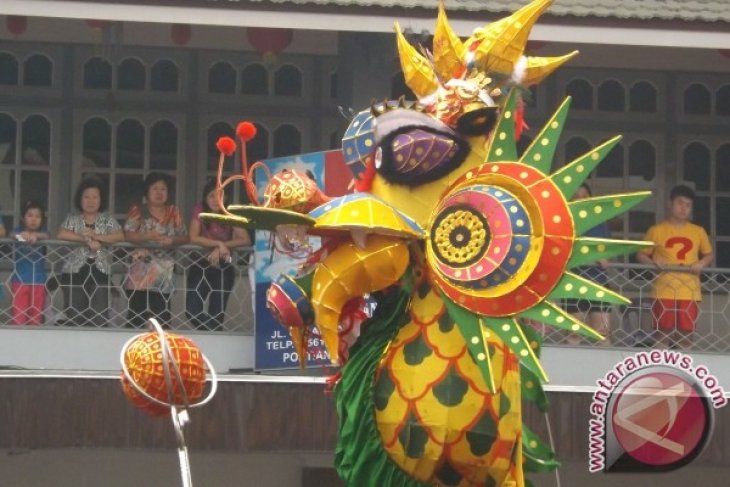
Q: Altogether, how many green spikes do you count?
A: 9